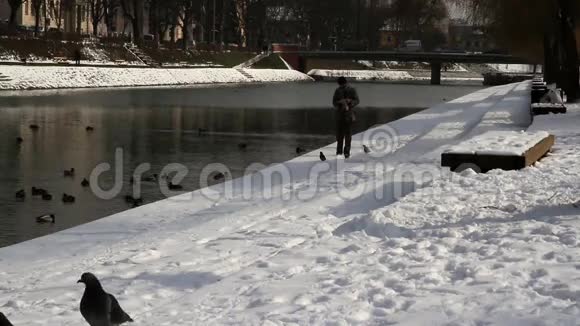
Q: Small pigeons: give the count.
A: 2